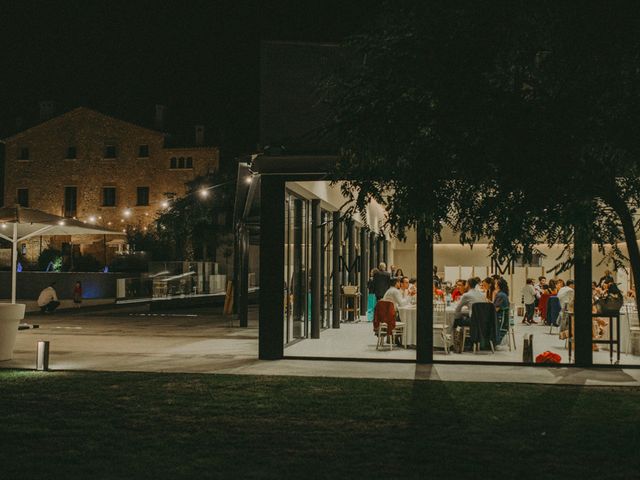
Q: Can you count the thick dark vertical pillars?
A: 3